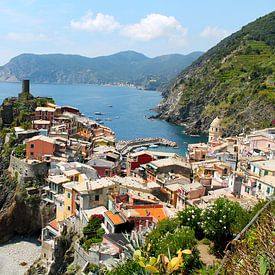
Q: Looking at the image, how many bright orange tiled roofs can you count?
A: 2